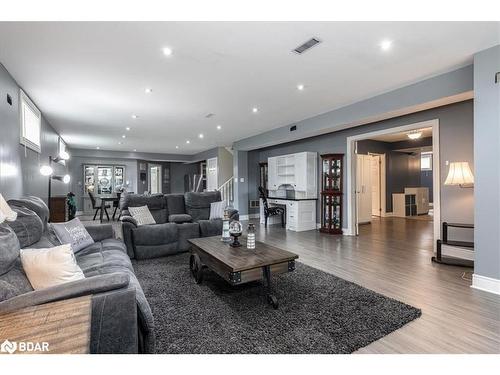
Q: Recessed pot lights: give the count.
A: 15